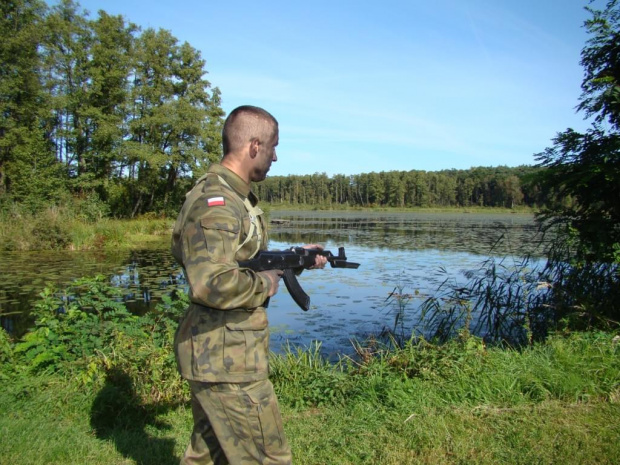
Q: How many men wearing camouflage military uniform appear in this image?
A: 1